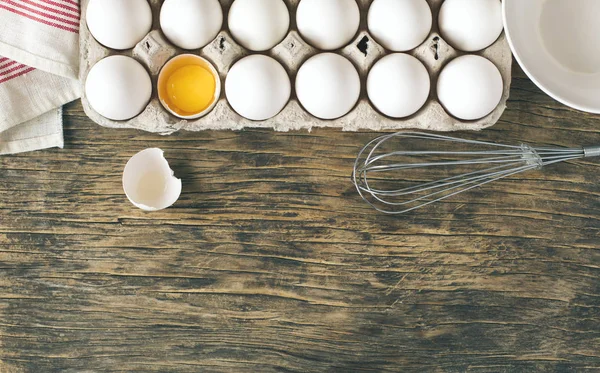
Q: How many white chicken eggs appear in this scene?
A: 11